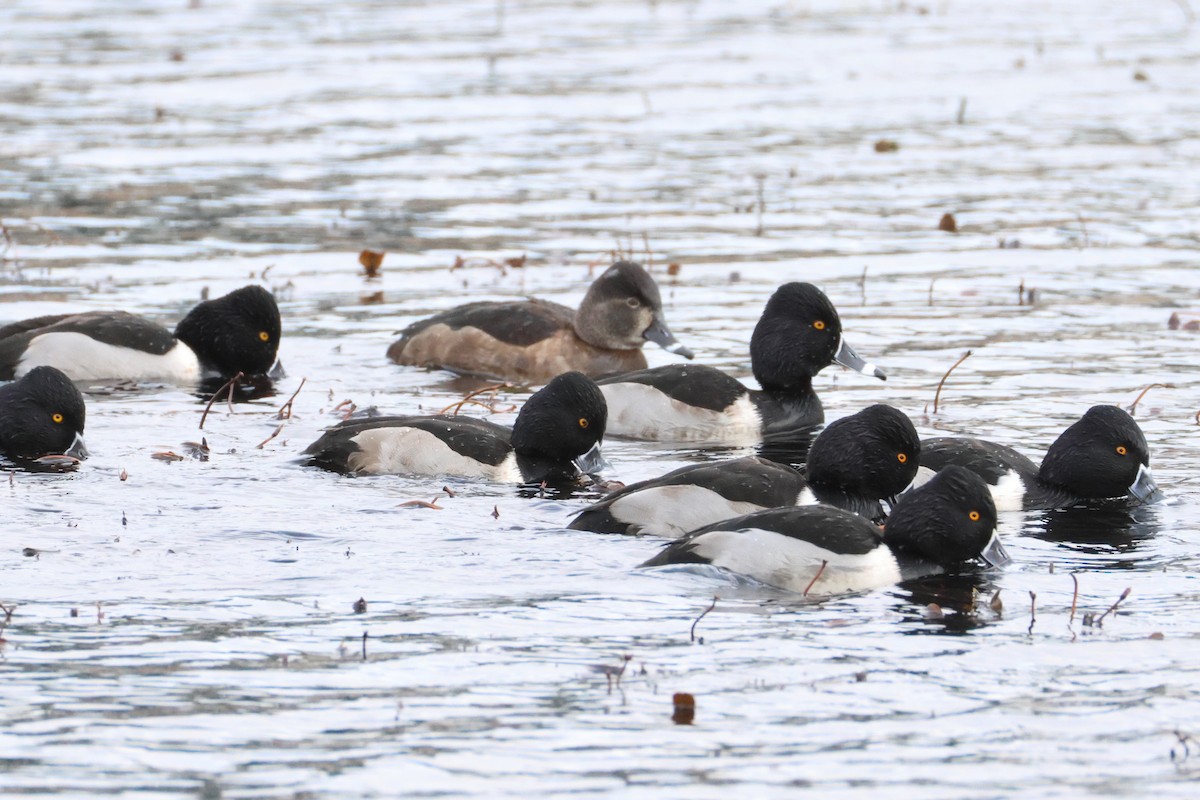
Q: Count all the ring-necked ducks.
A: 8